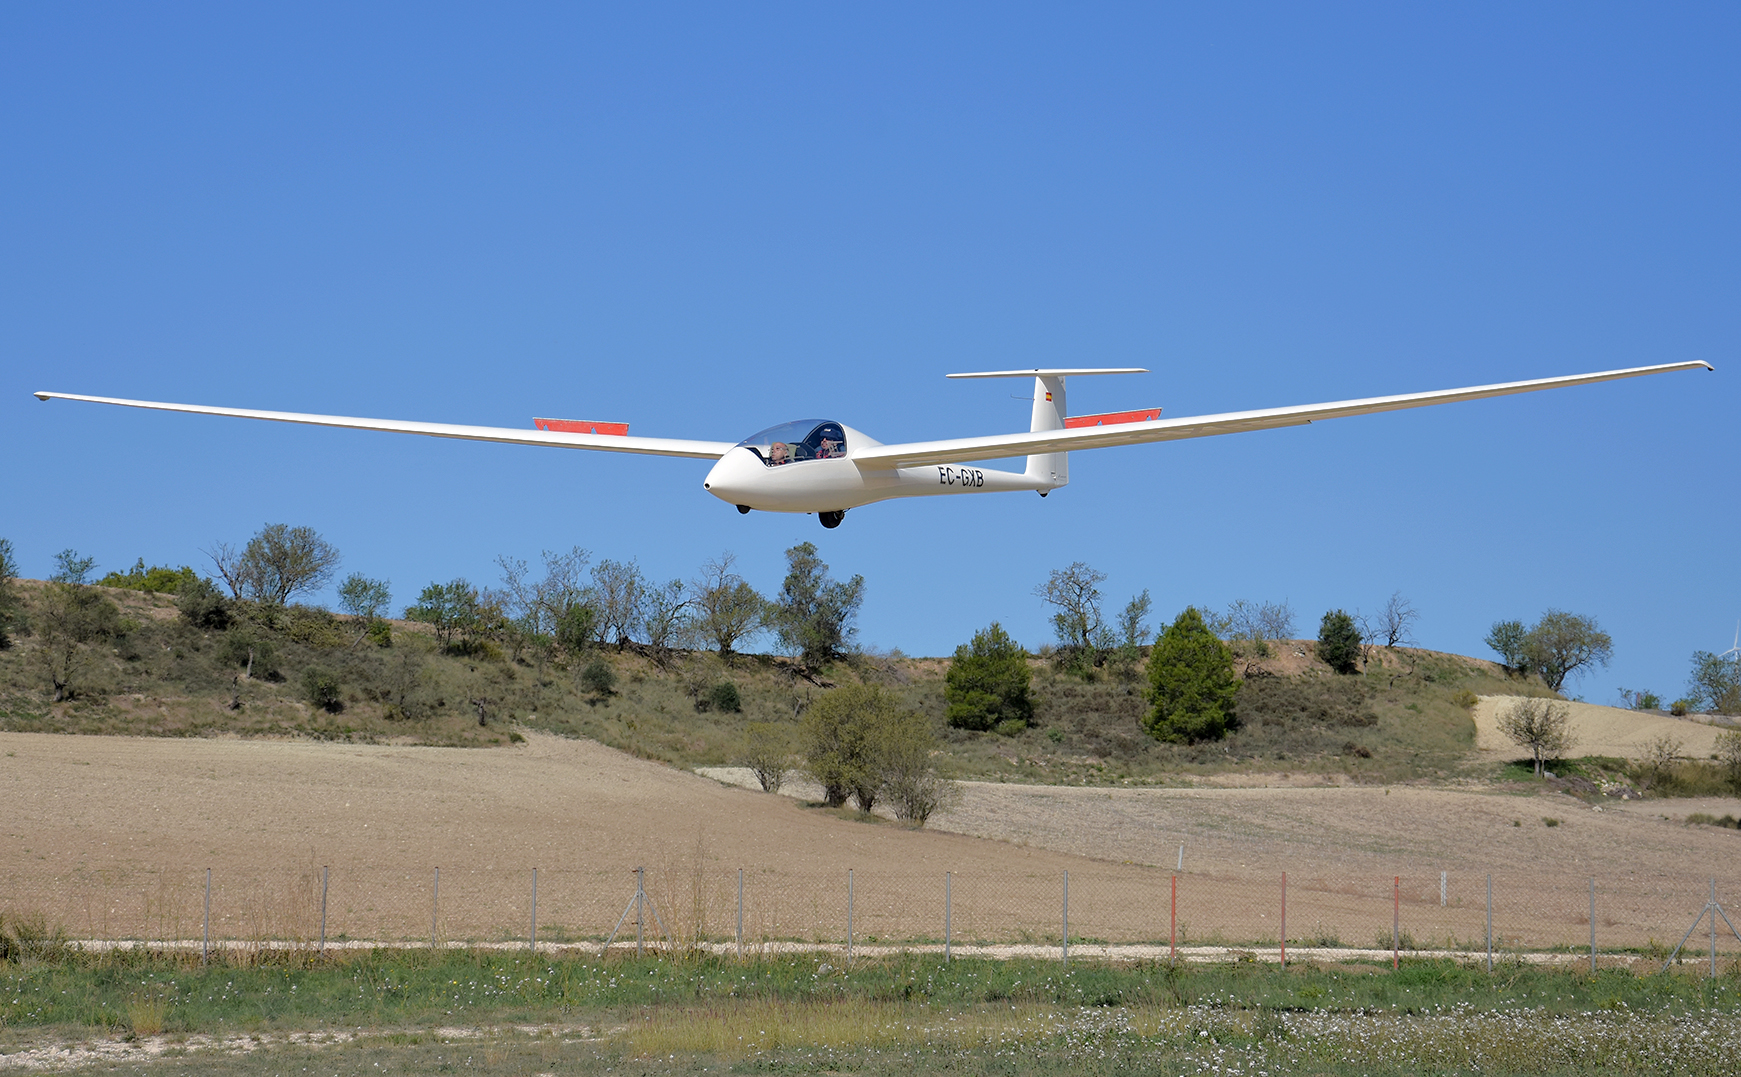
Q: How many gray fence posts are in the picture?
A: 12